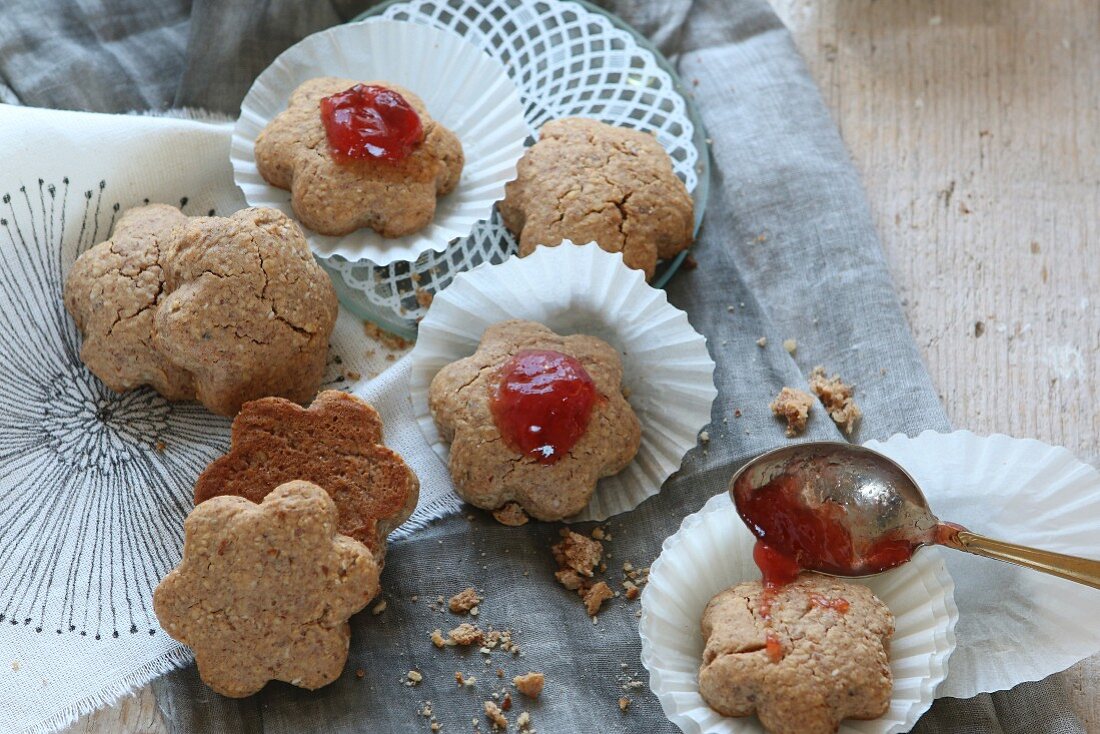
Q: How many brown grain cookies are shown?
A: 8